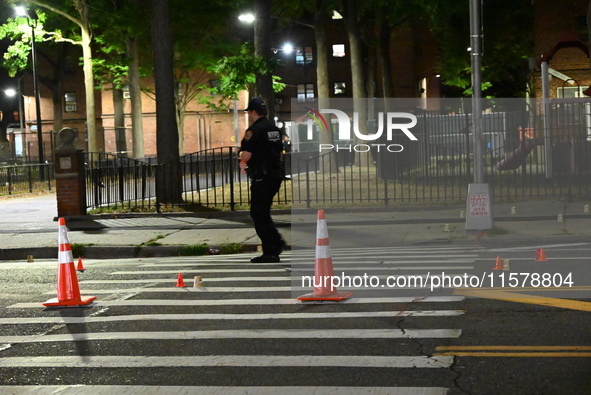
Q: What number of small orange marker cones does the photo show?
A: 4